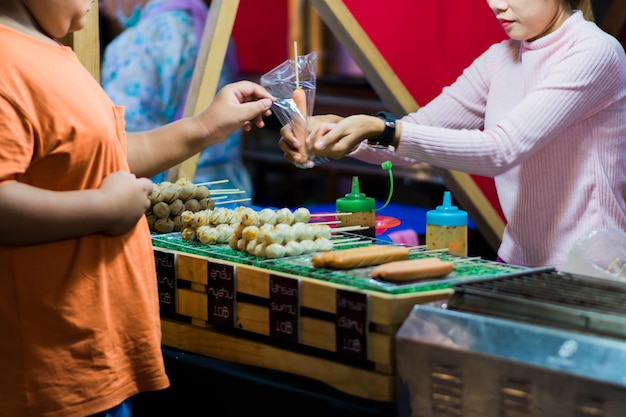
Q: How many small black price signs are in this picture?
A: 4